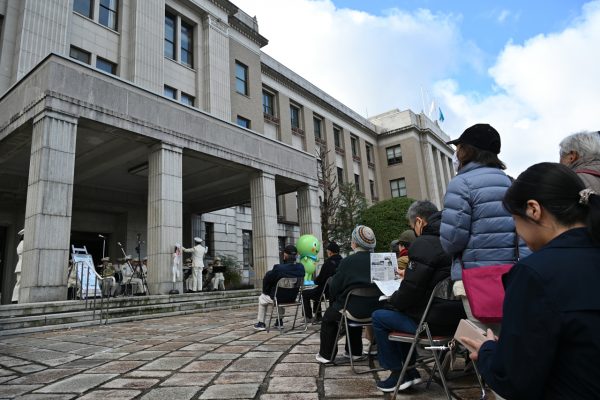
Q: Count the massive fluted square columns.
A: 4